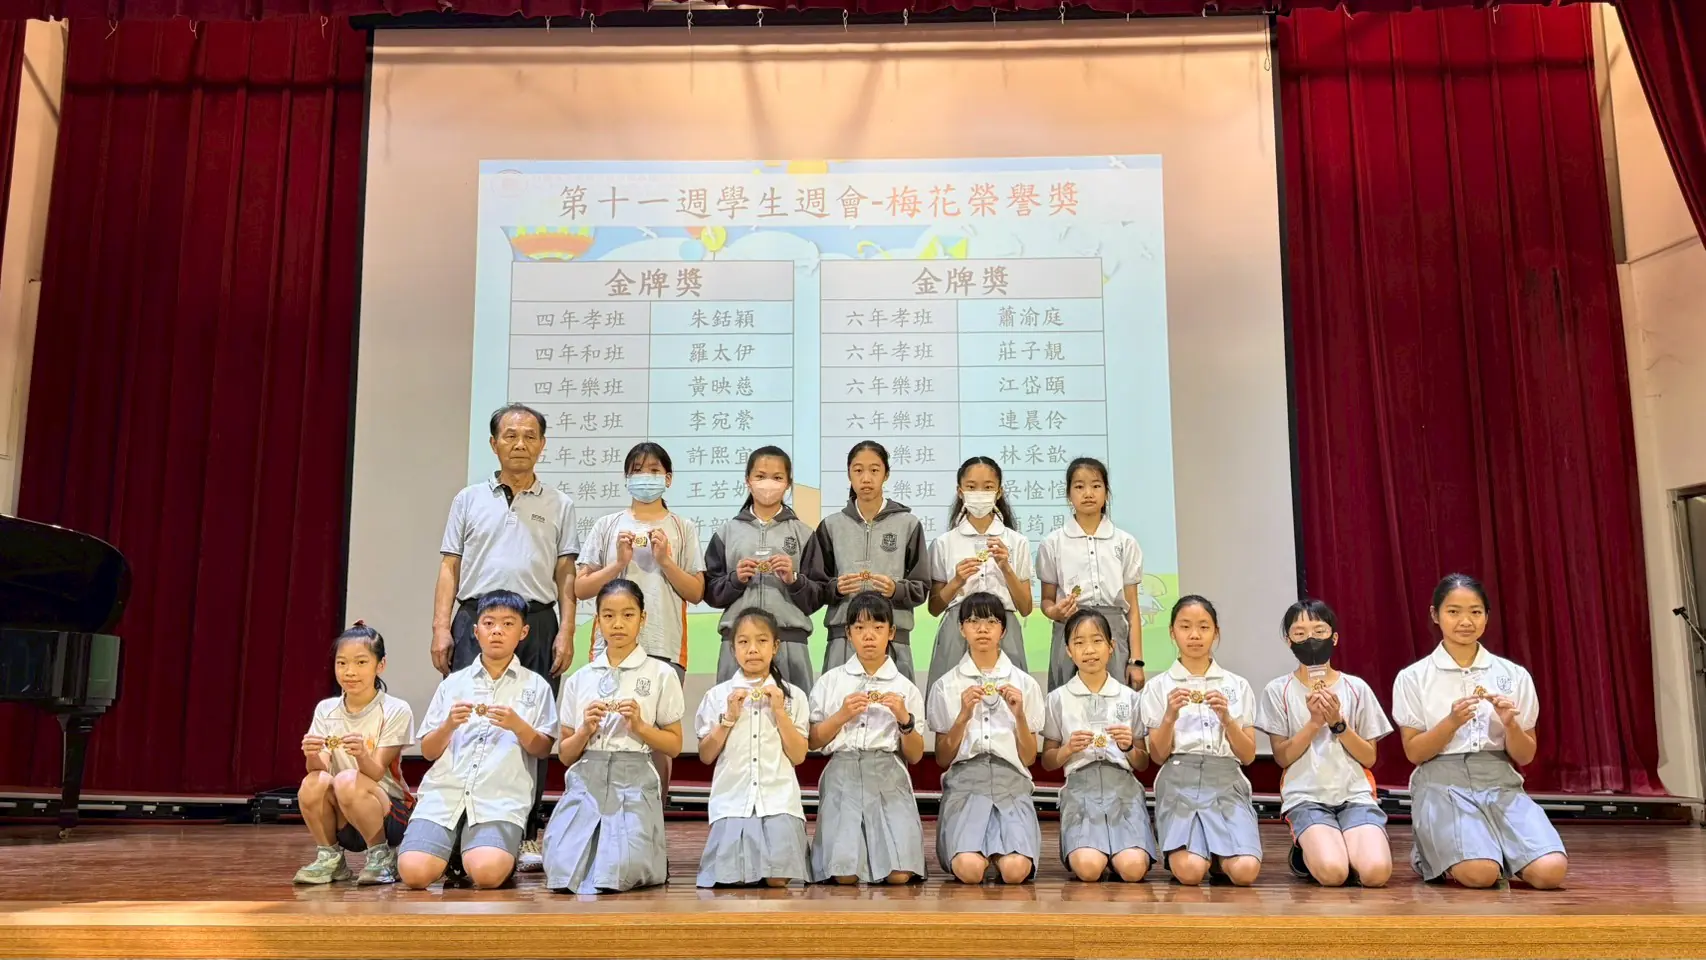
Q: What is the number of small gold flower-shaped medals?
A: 15